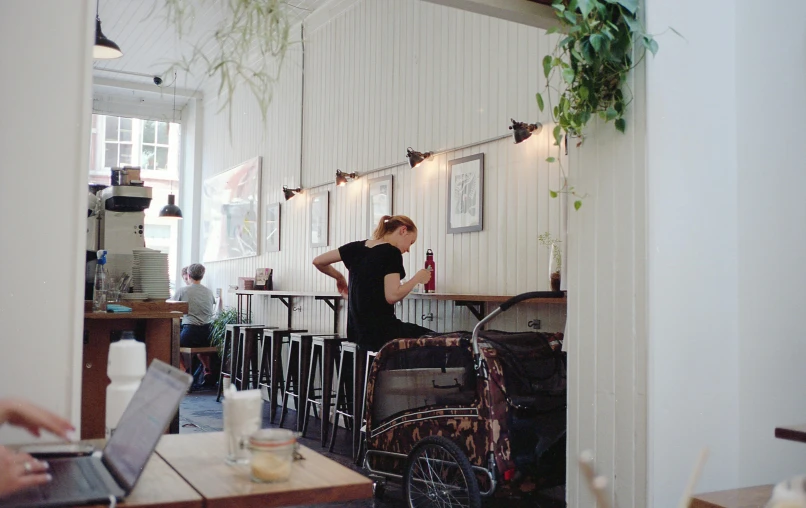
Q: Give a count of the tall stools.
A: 7